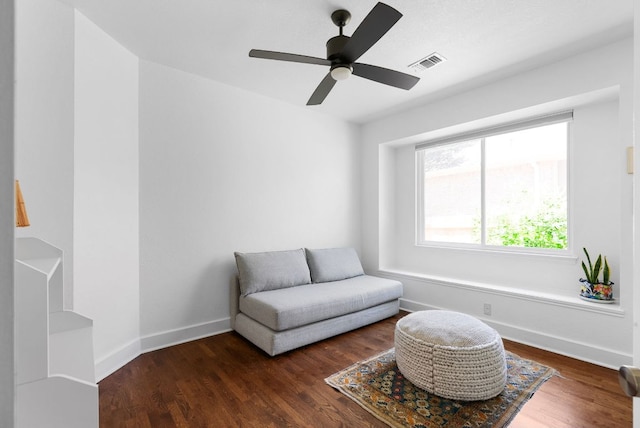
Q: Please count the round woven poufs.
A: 1